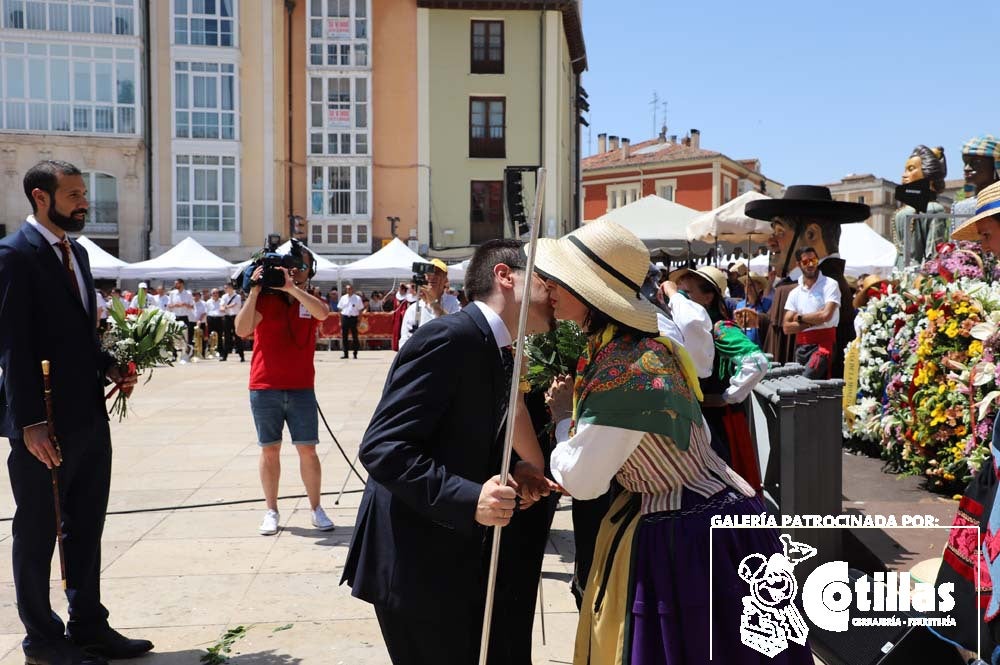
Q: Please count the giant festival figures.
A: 3